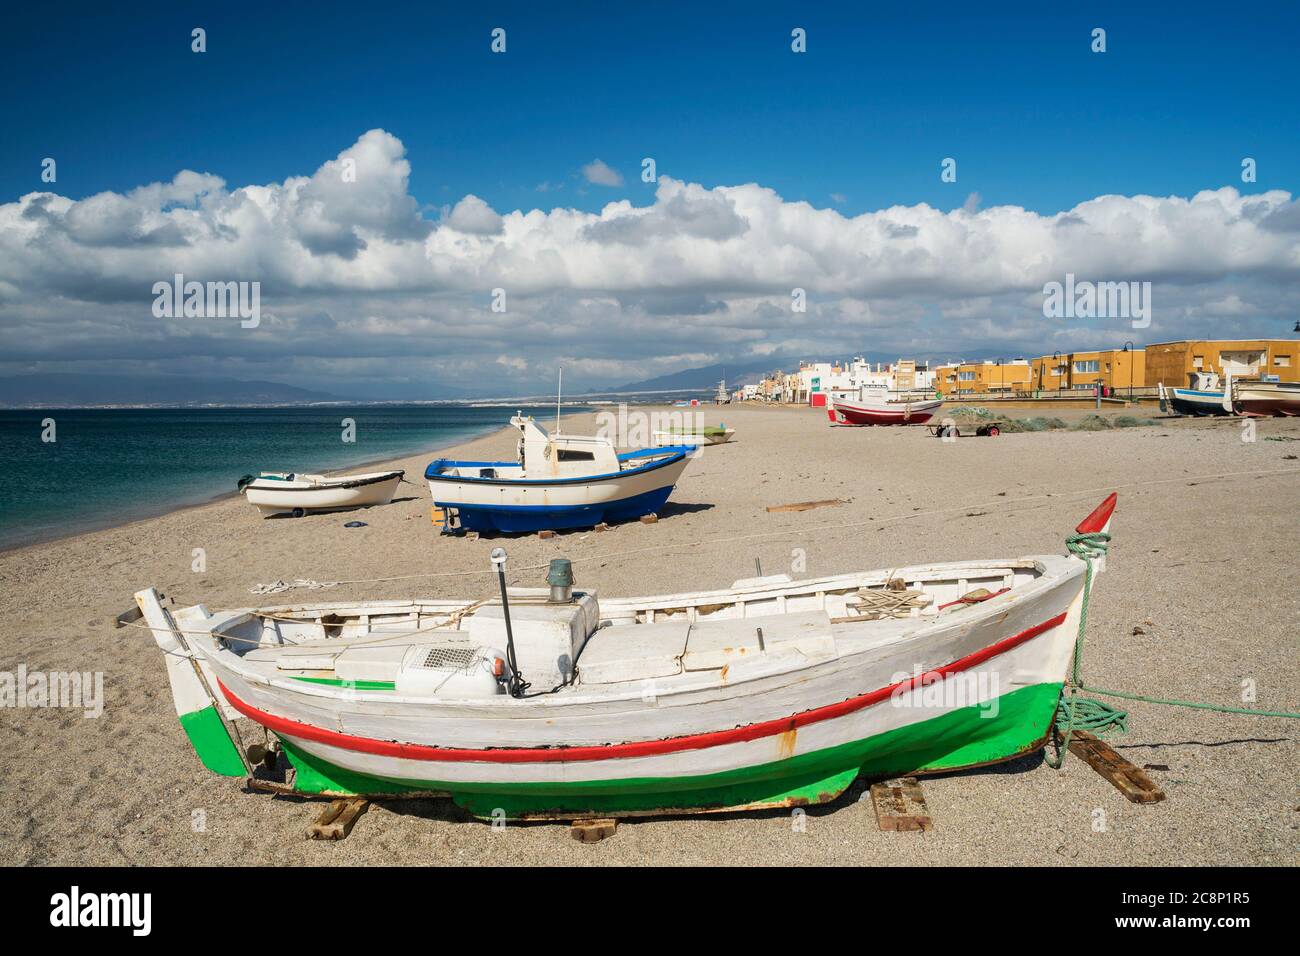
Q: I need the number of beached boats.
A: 7